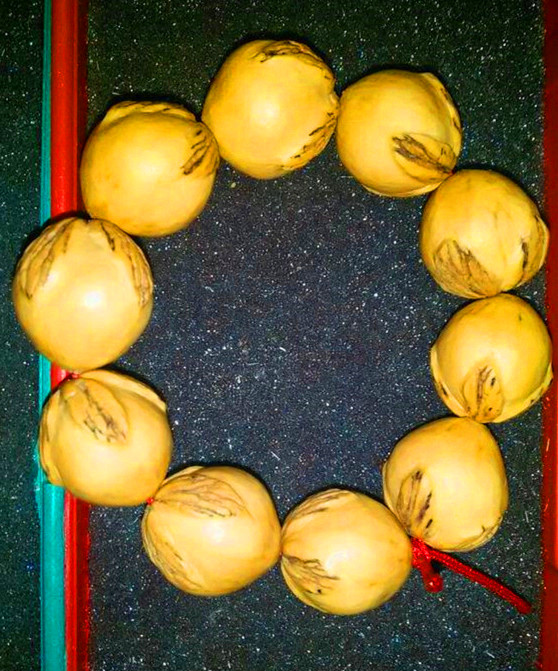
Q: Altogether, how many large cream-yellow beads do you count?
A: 10